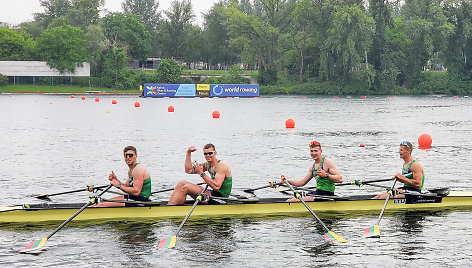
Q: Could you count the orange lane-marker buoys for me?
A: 9